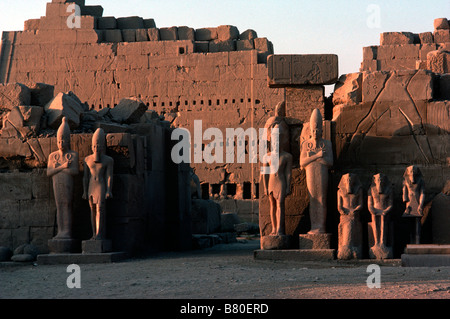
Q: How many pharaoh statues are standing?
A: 4